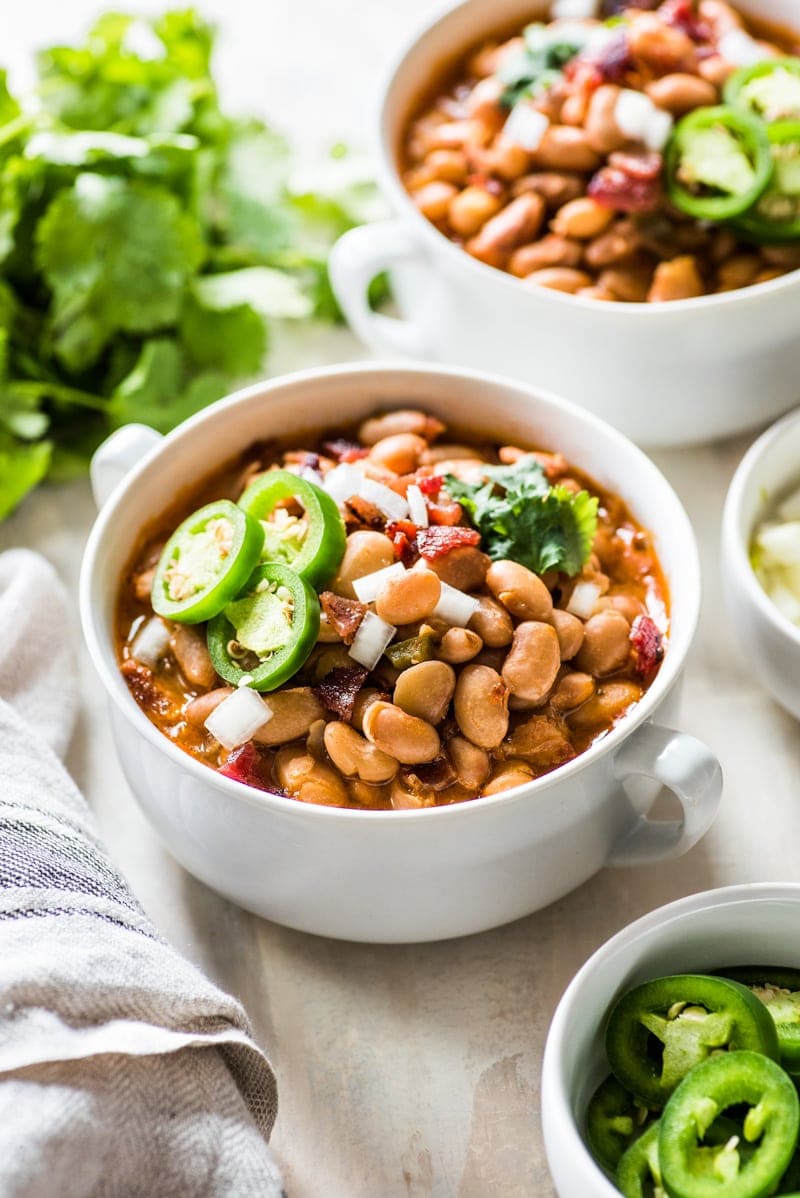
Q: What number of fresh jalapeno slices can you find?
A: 11